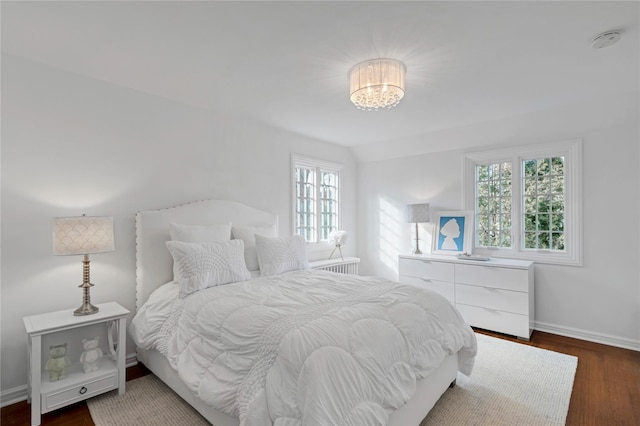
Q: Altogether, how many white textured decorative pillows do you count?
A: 2